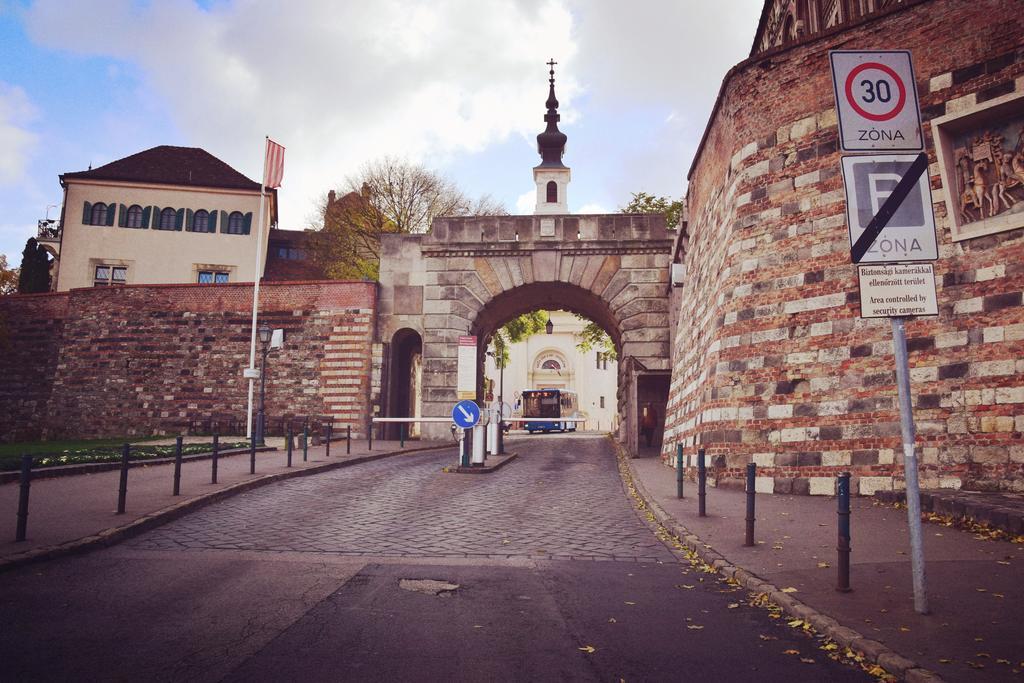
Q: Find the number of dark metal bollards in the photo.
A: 15